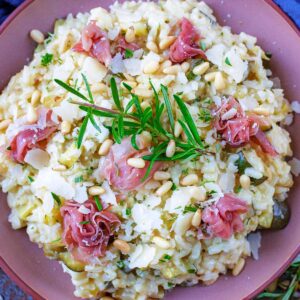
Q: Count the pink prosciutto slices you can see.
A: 7